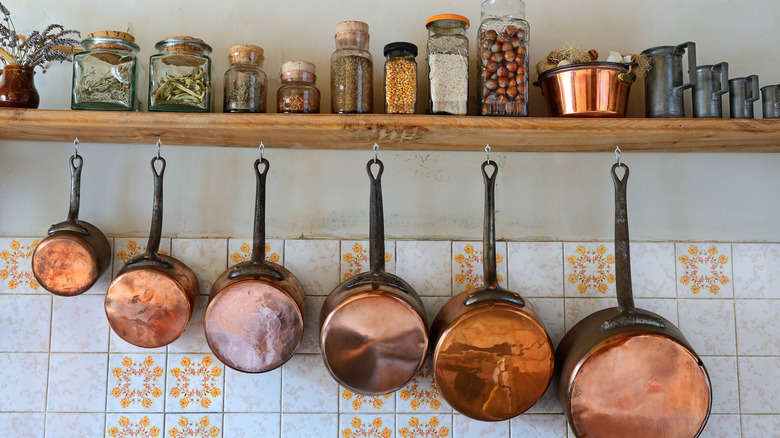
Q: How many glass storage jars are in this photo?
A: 8